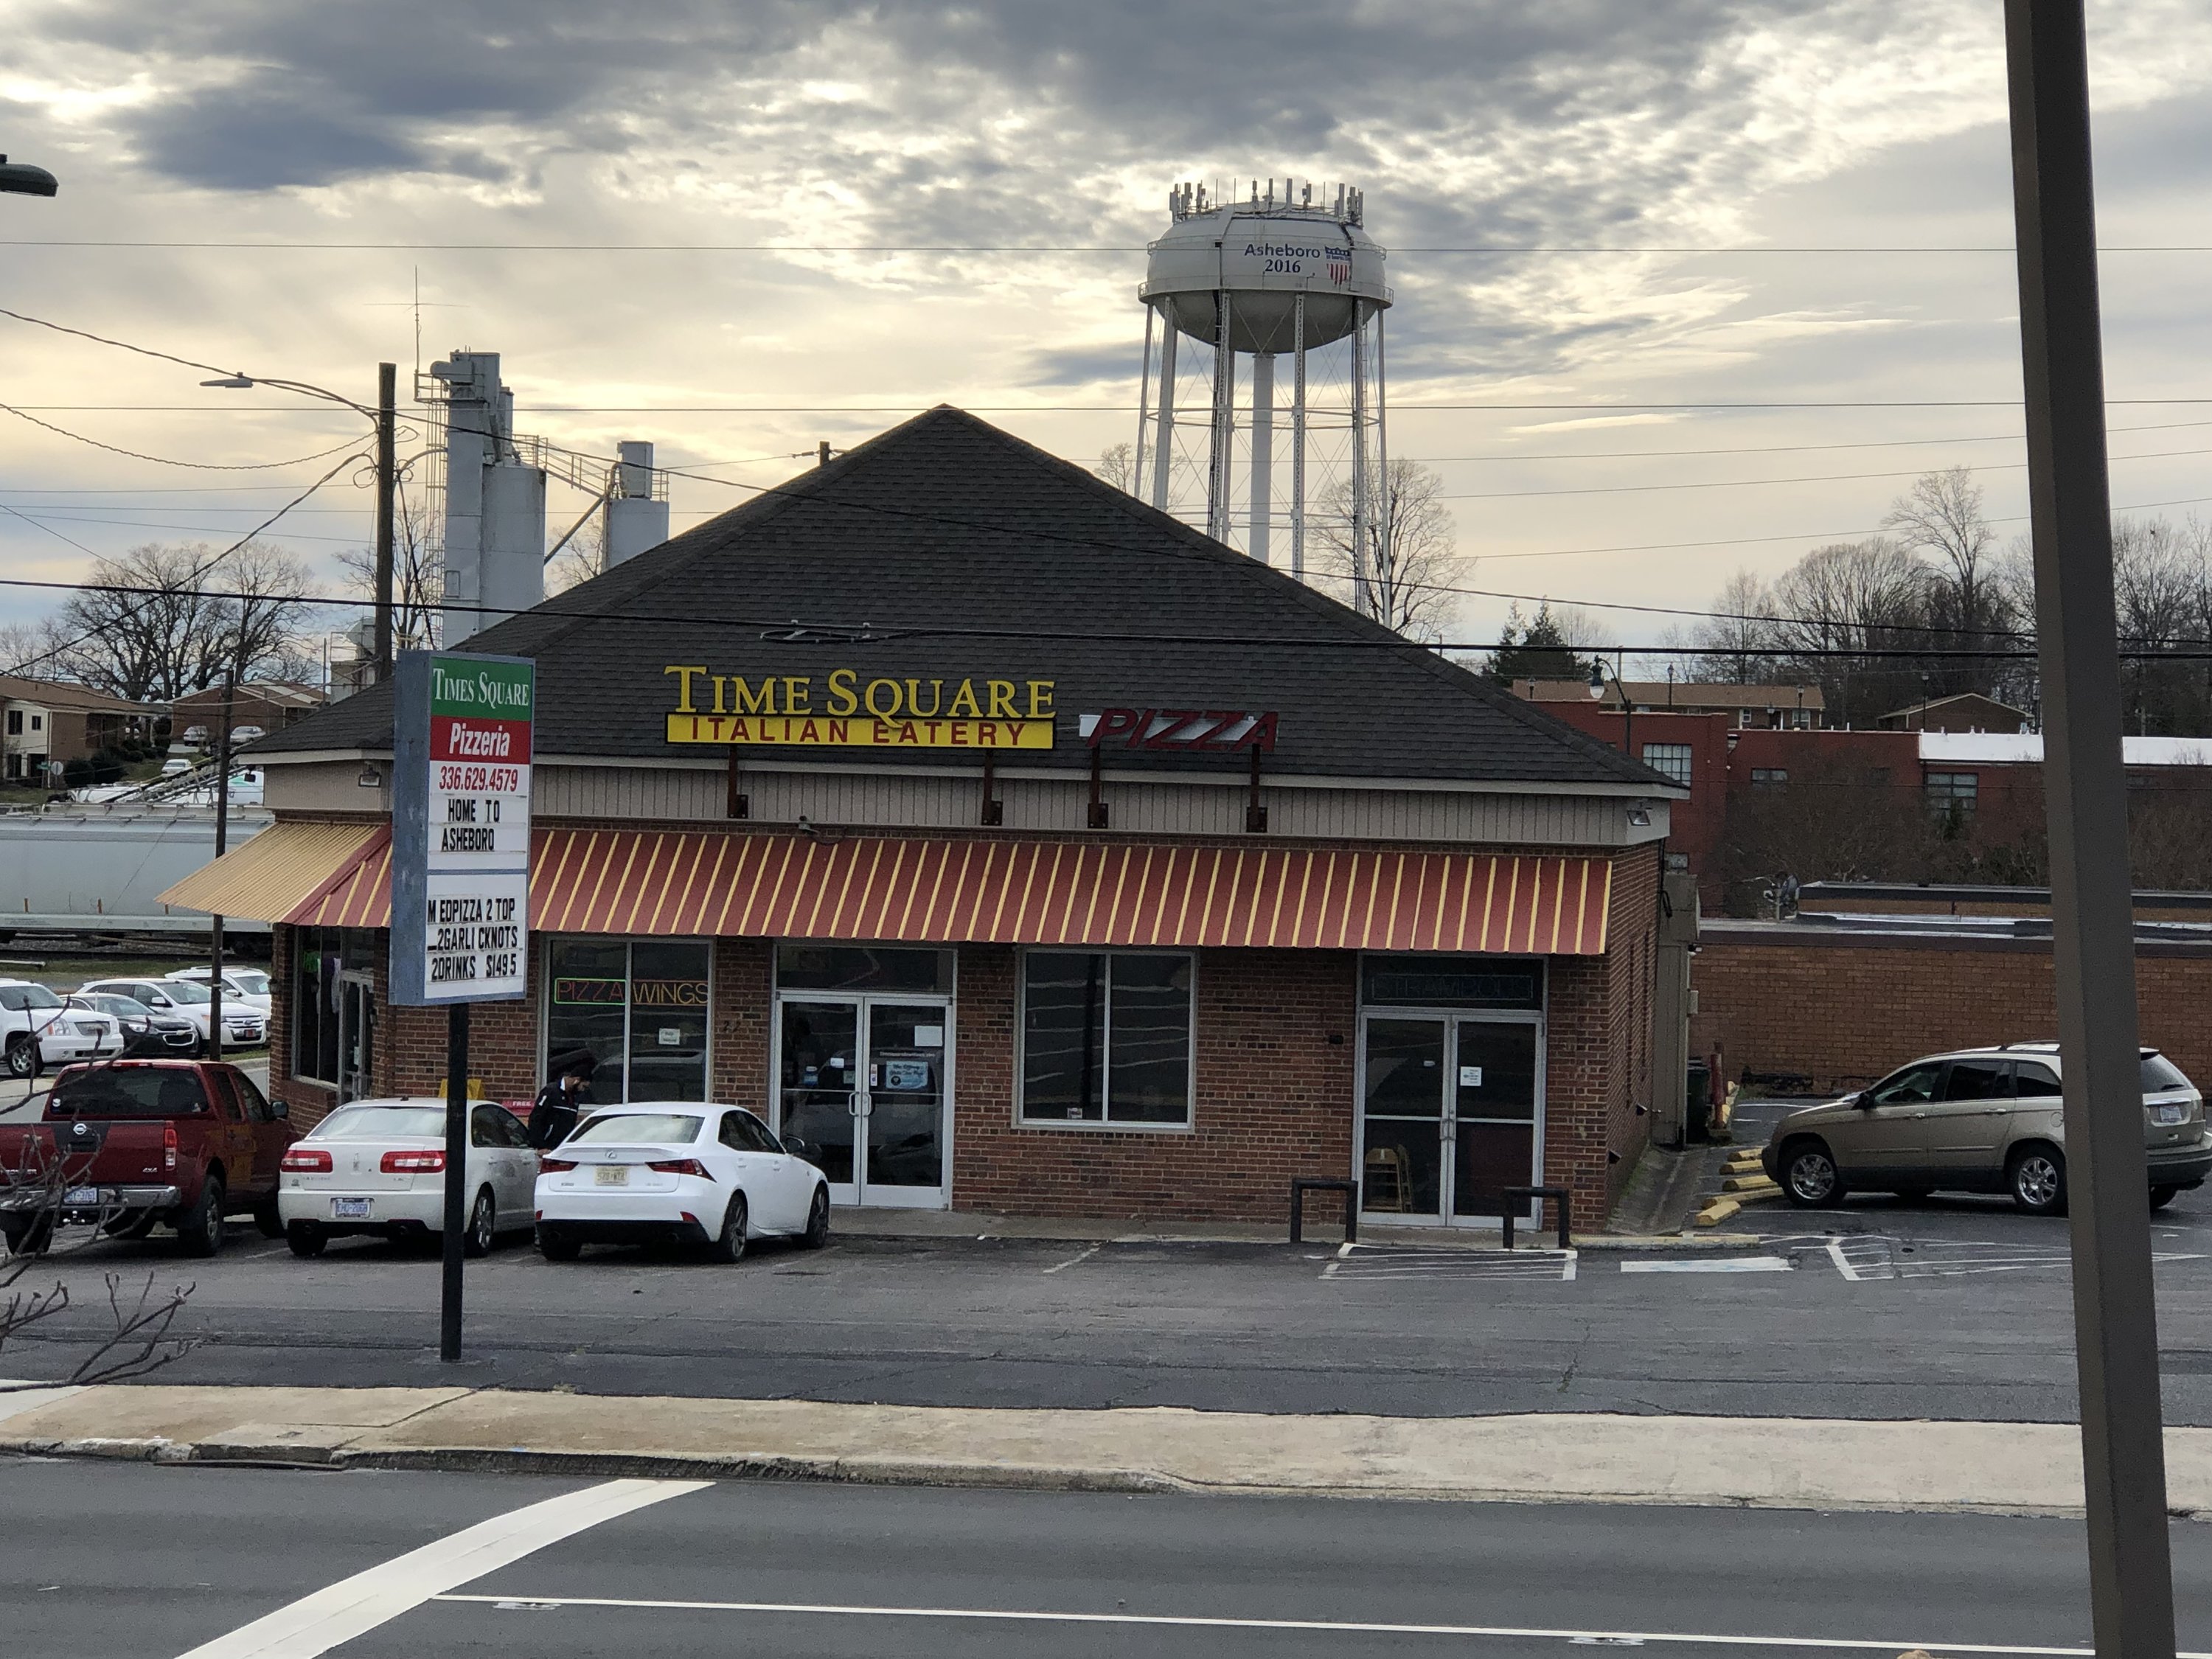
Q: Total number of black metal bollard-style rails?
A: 2